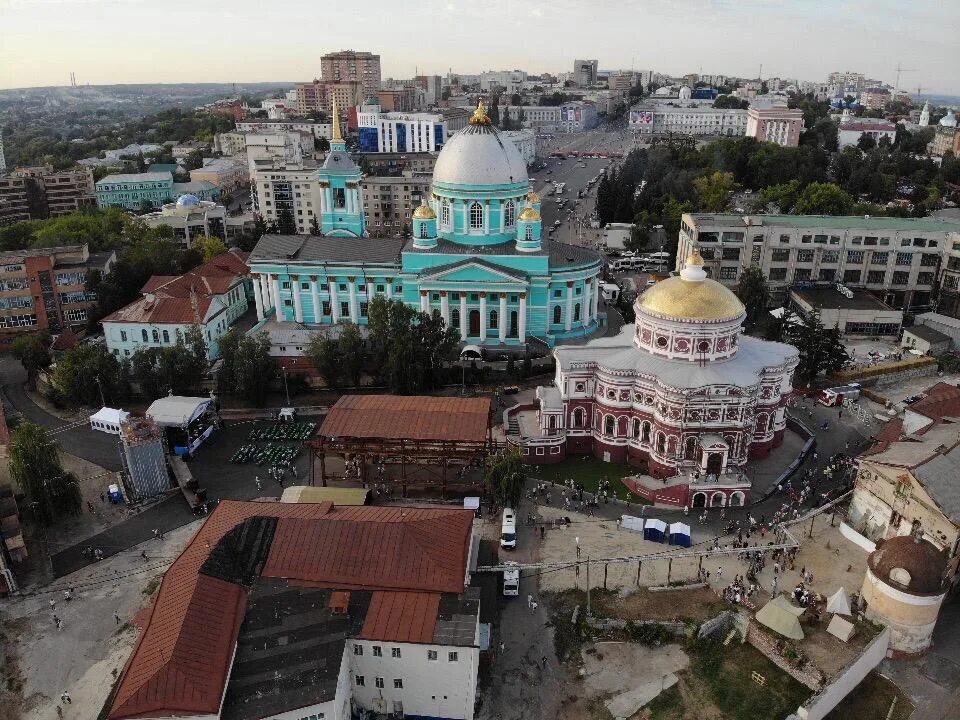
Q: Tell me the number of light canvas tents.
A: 3